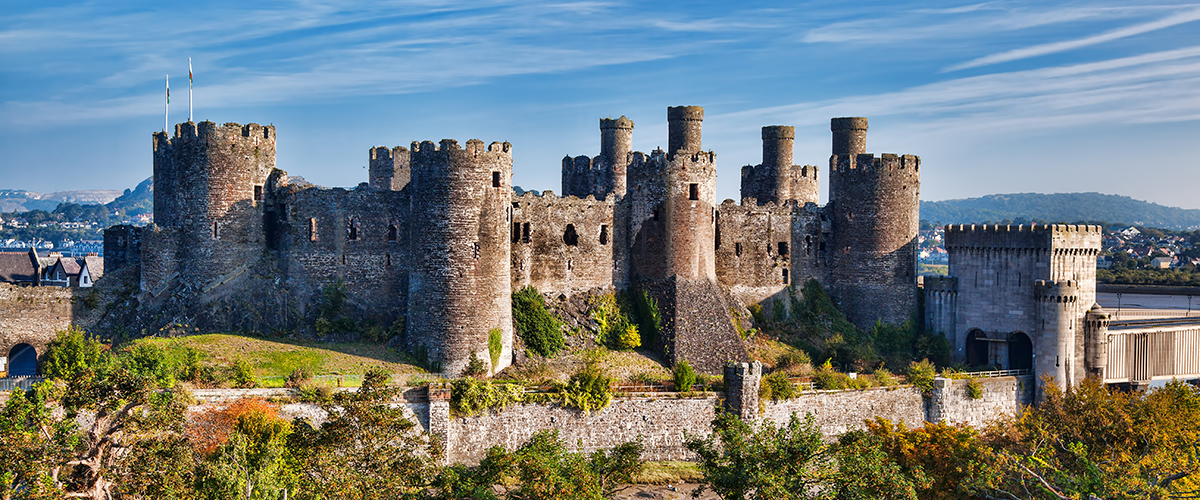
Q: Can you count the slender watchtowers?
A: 4